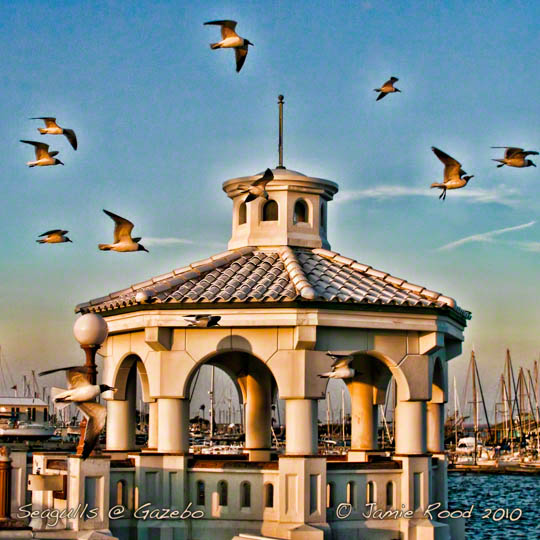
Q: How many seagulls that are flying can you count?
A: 12